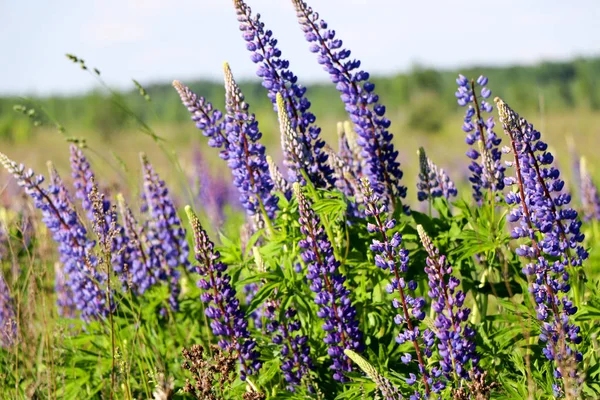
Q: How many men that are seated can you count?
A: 0